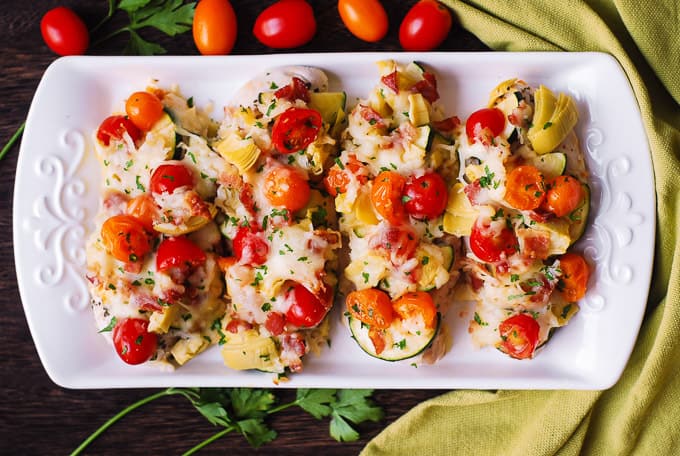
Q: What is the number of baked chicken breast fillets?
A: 4